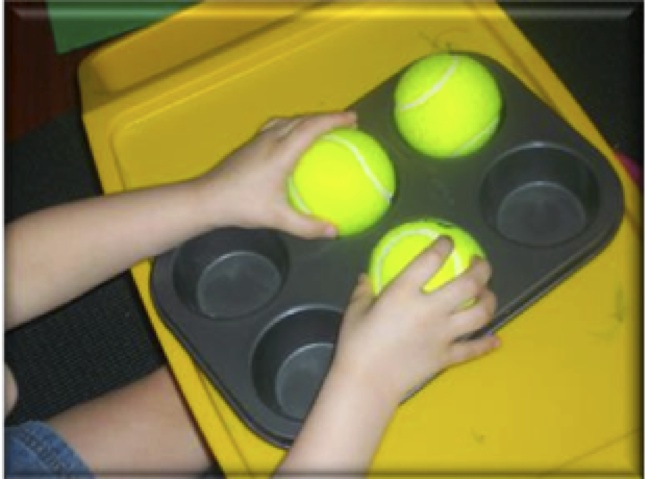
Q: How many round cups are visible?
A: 3